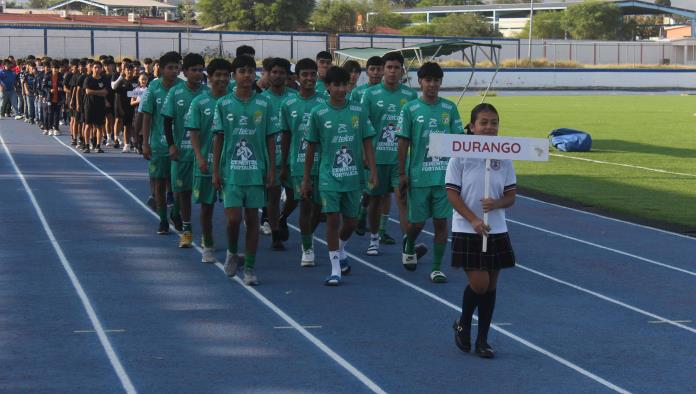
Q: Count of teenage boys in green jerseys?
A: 13